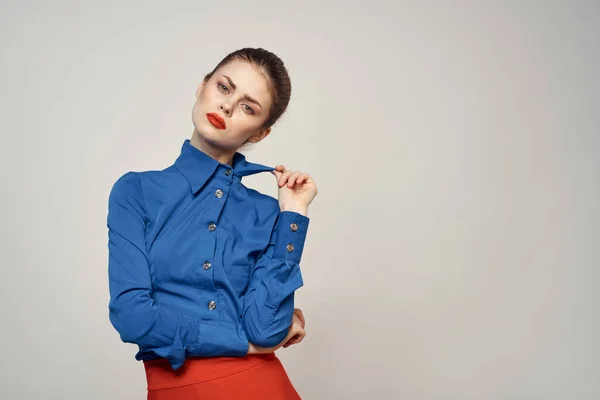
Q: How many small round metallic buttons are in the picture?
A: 7